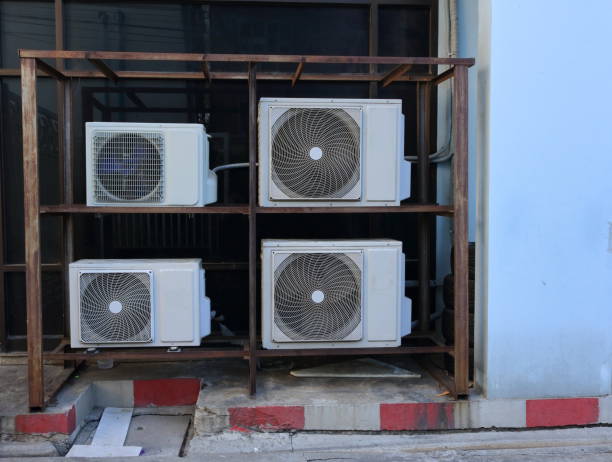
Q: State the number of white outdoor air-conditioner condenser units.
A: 4